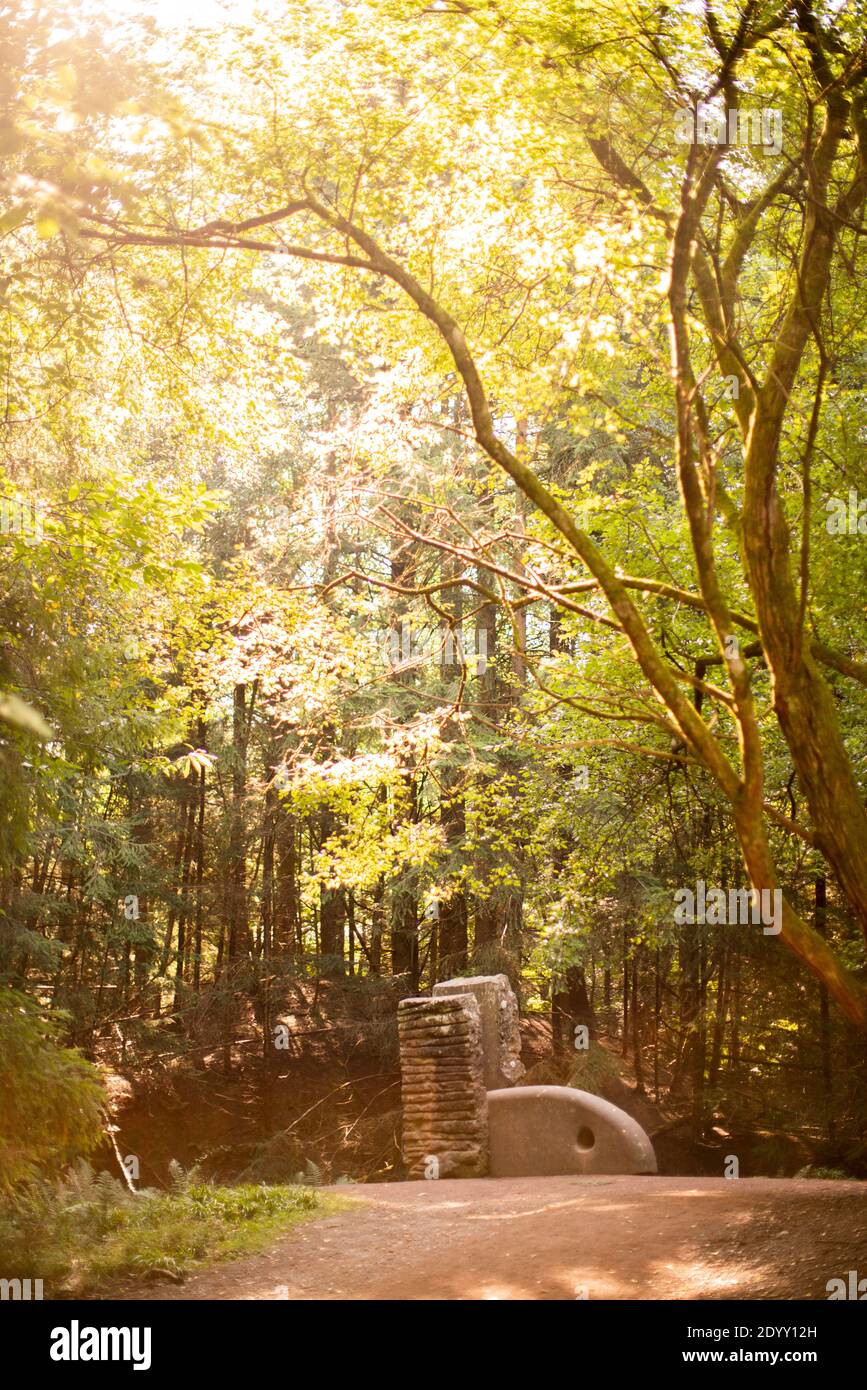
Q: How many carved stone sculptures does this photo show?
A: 3